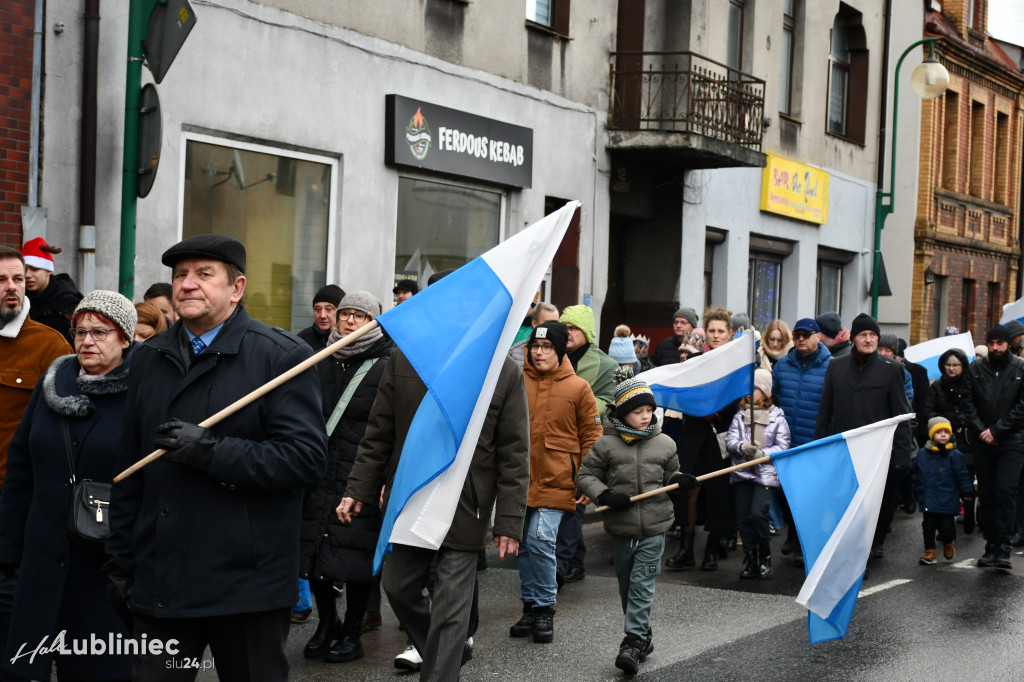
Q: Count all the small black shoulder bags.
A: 1